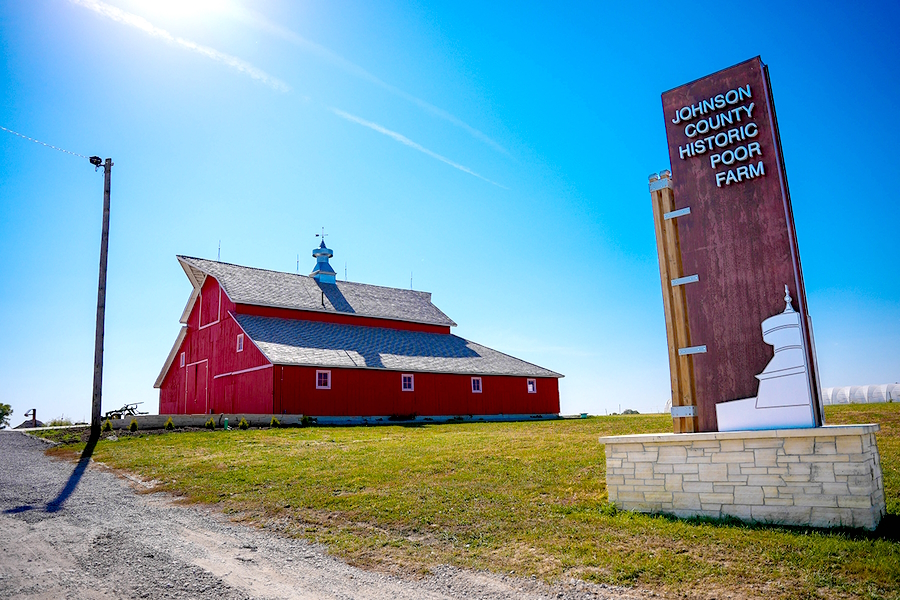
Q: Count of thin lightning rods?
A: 4